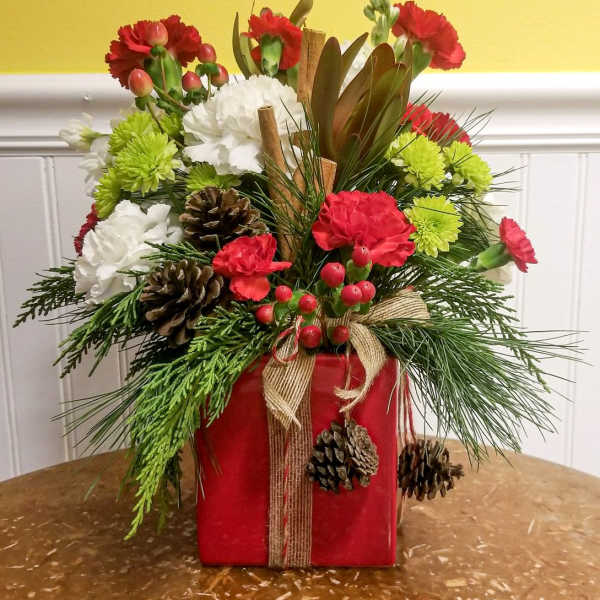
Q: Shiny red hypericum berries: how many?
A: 14